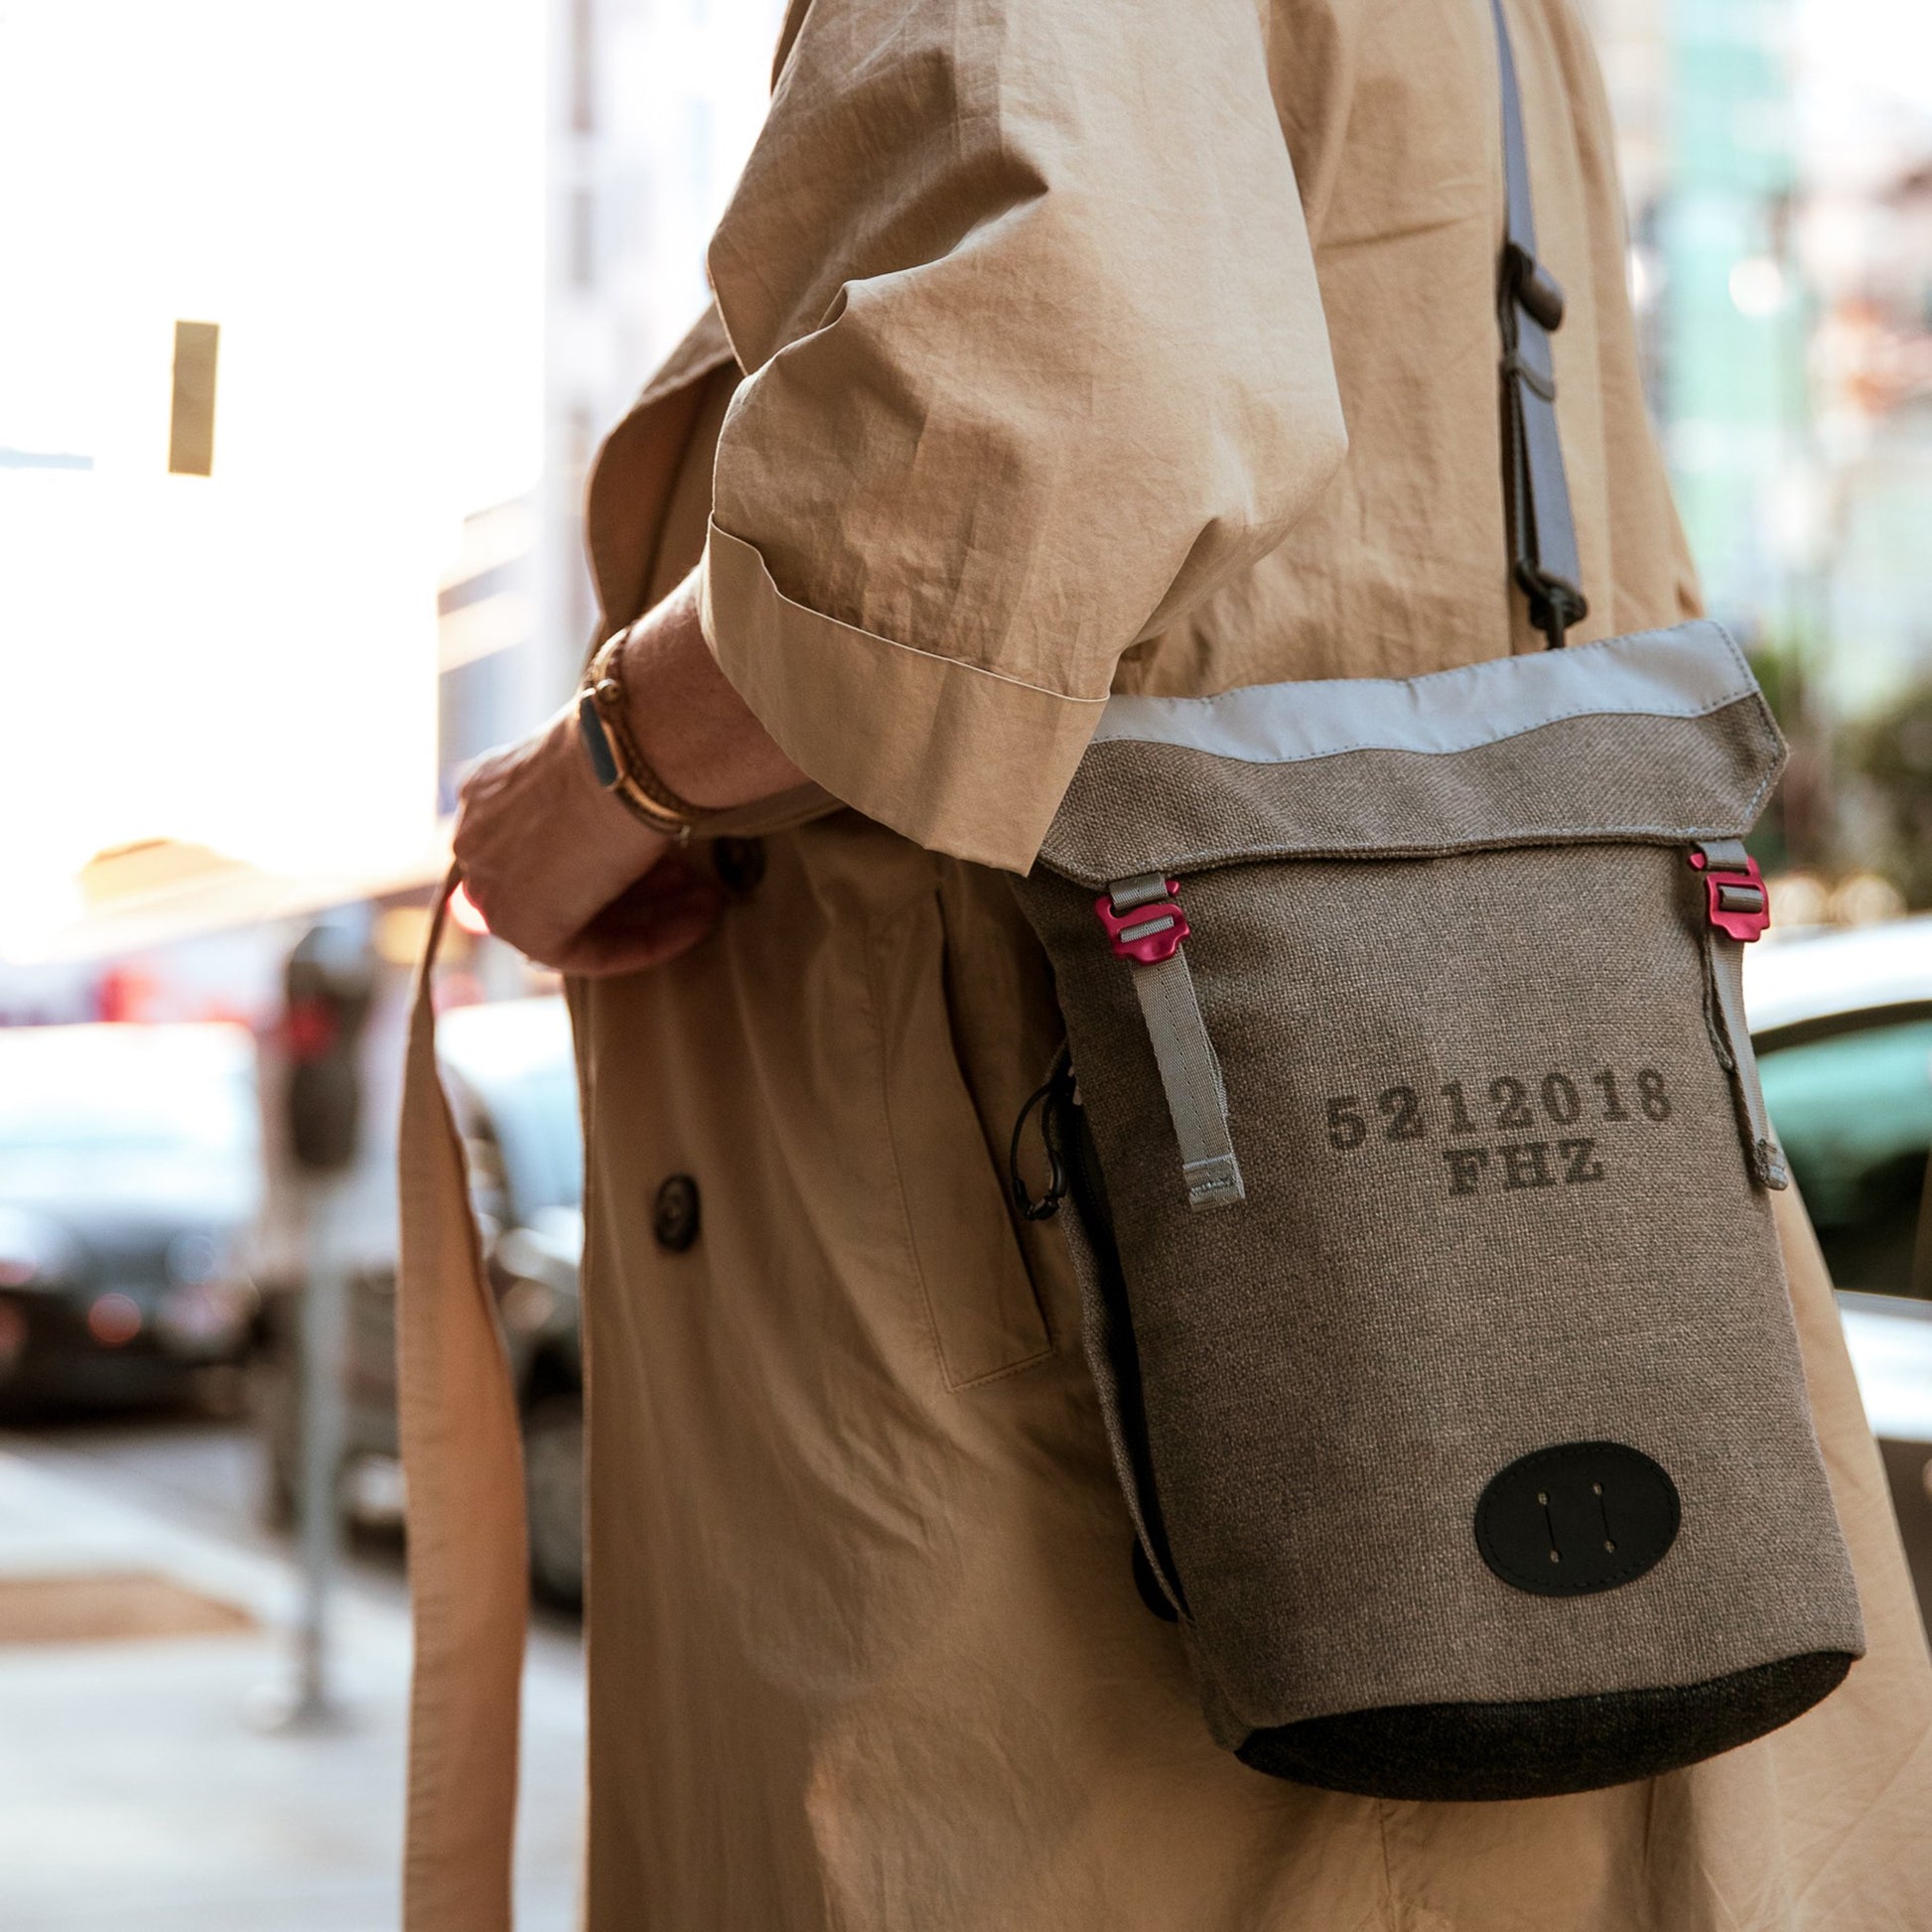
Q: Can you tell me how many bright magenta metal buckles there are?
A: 2